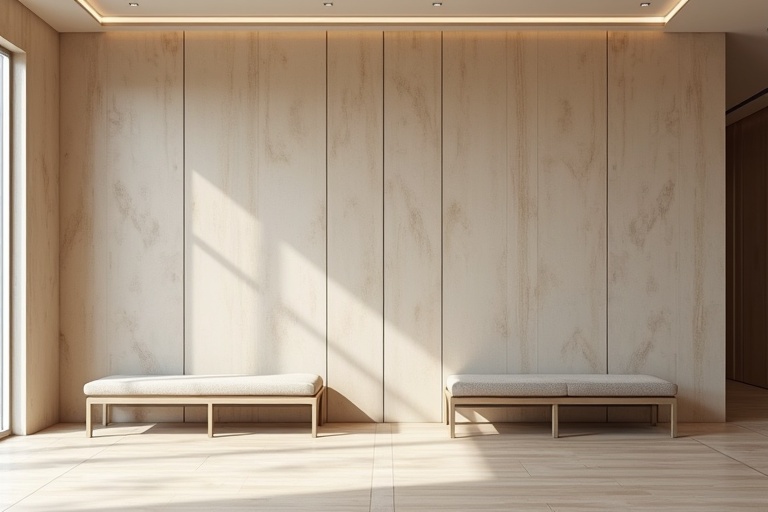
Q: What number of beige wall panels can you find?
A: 6